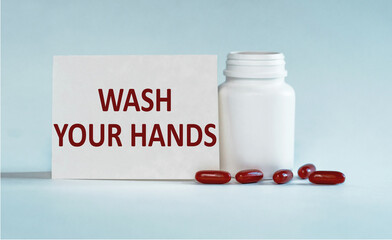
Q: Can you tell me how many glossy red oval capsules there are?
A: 5